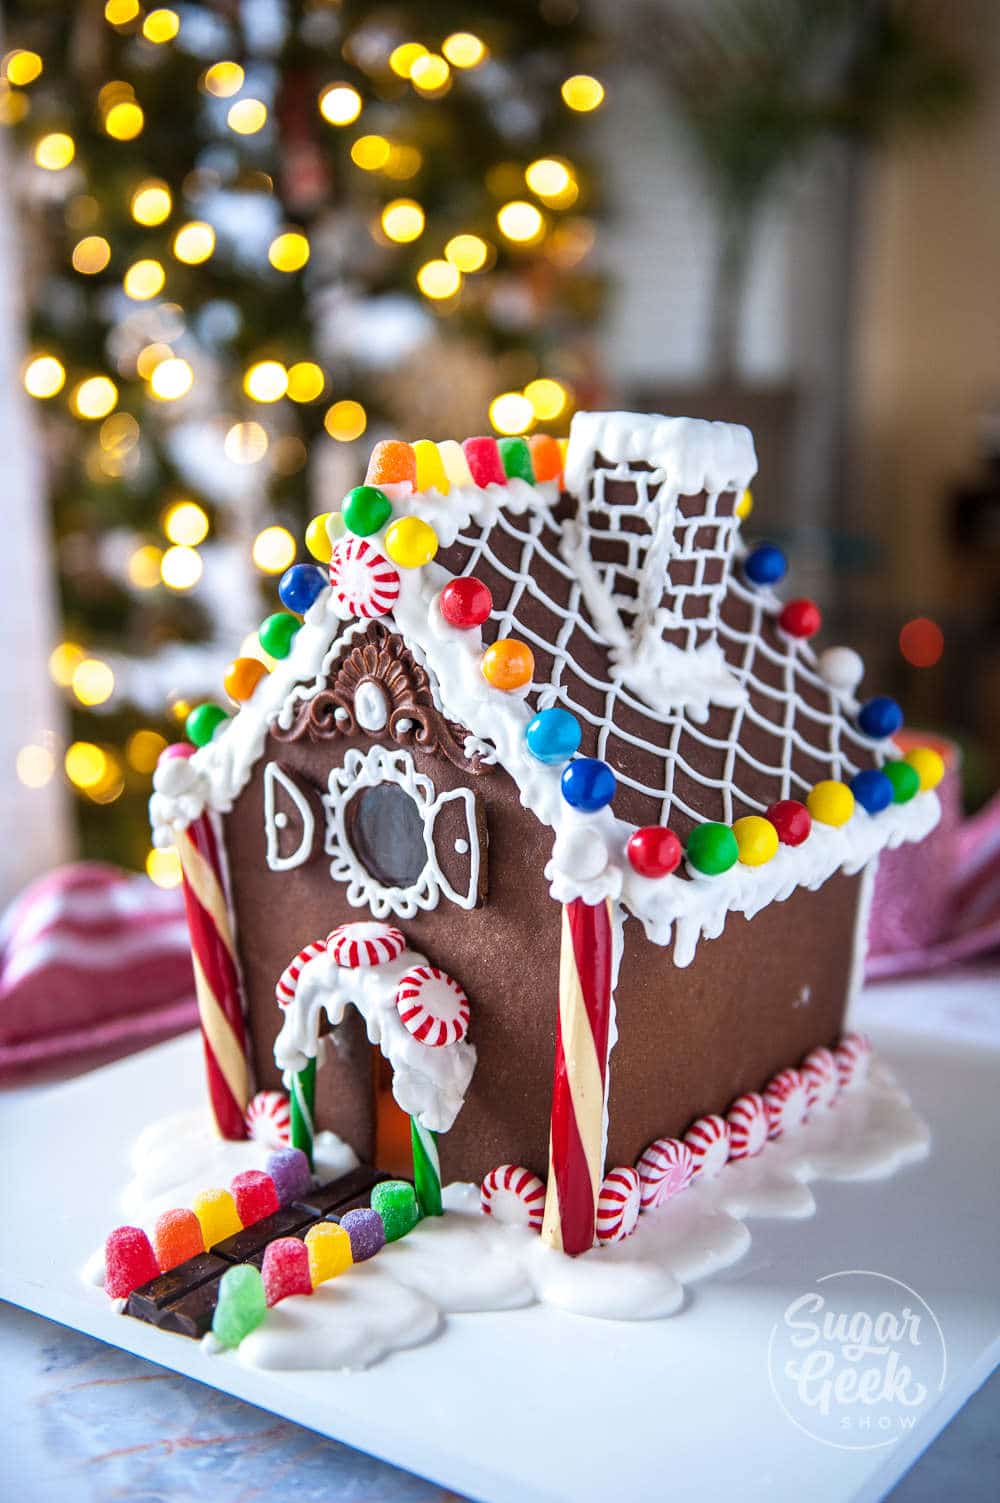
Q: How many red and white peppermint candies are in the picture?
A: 13